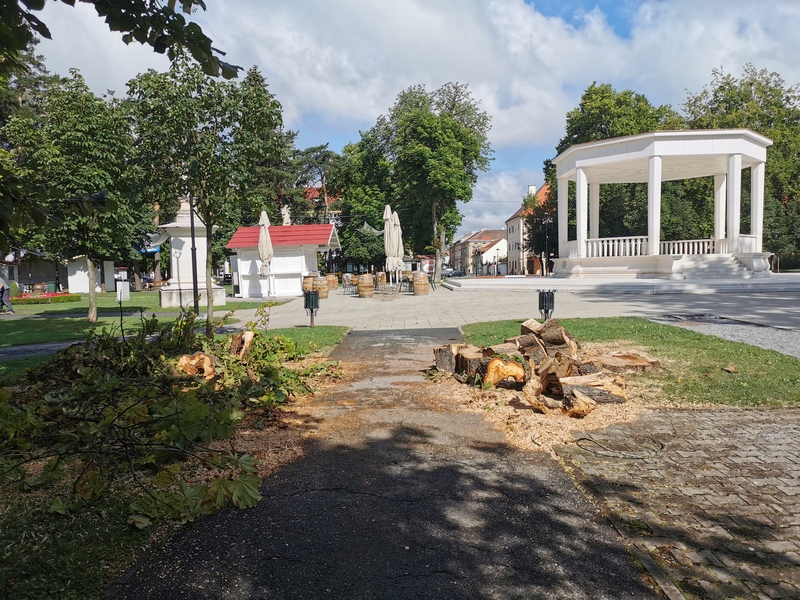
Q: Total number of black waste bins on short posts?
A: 2